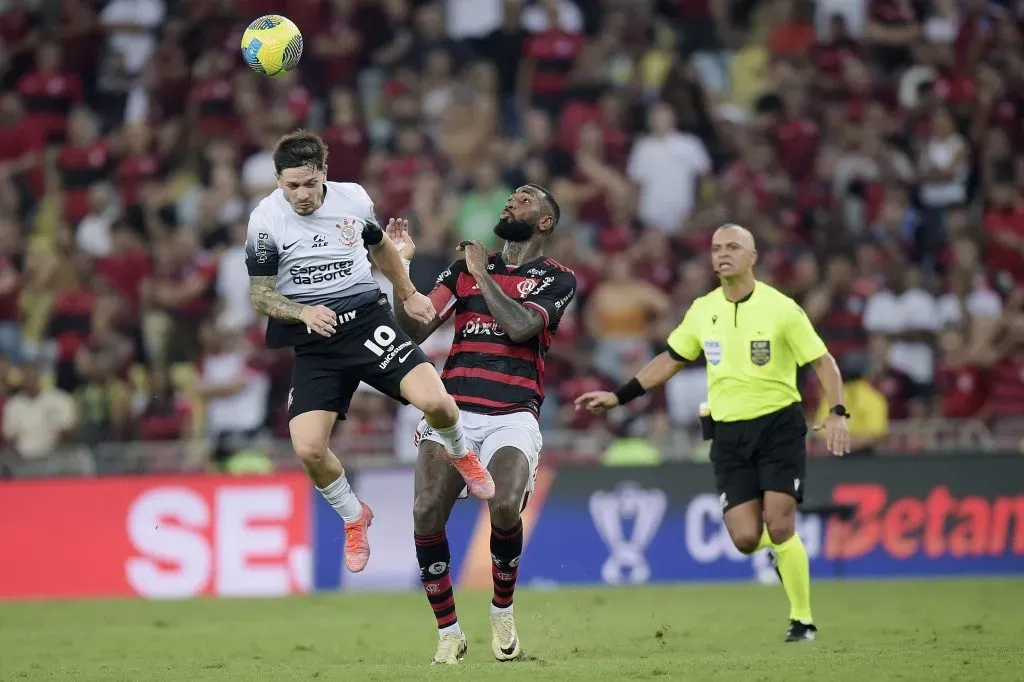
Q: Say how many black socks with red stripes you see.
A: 2